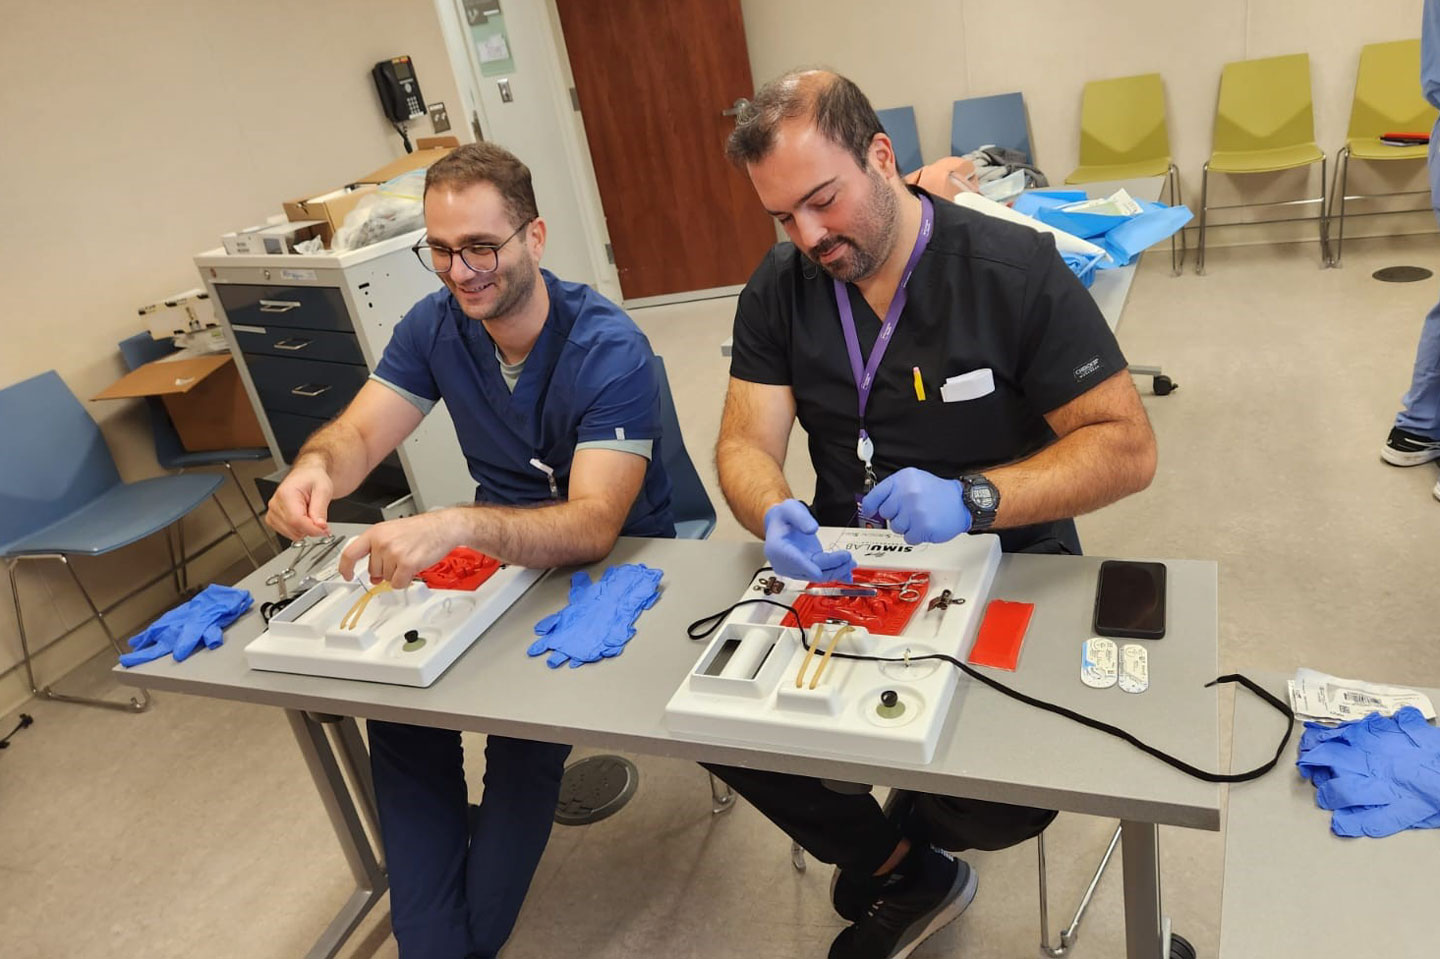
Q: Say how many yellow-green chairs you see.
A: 3